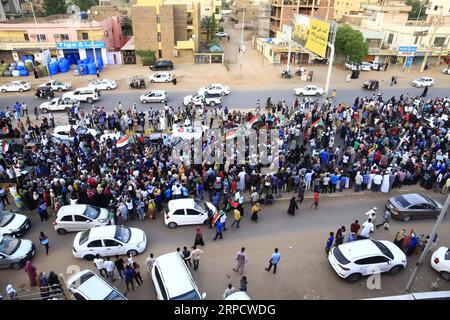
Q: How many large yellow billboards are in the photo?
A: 1